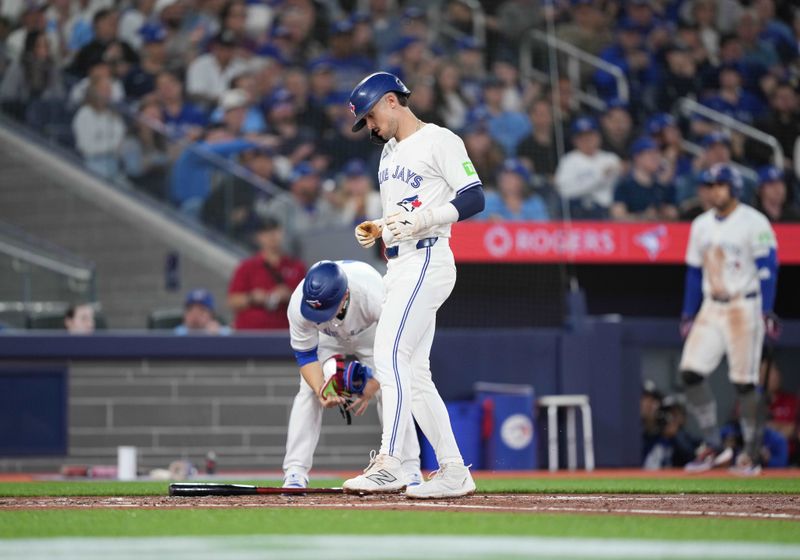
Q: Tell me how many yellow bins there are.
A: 0